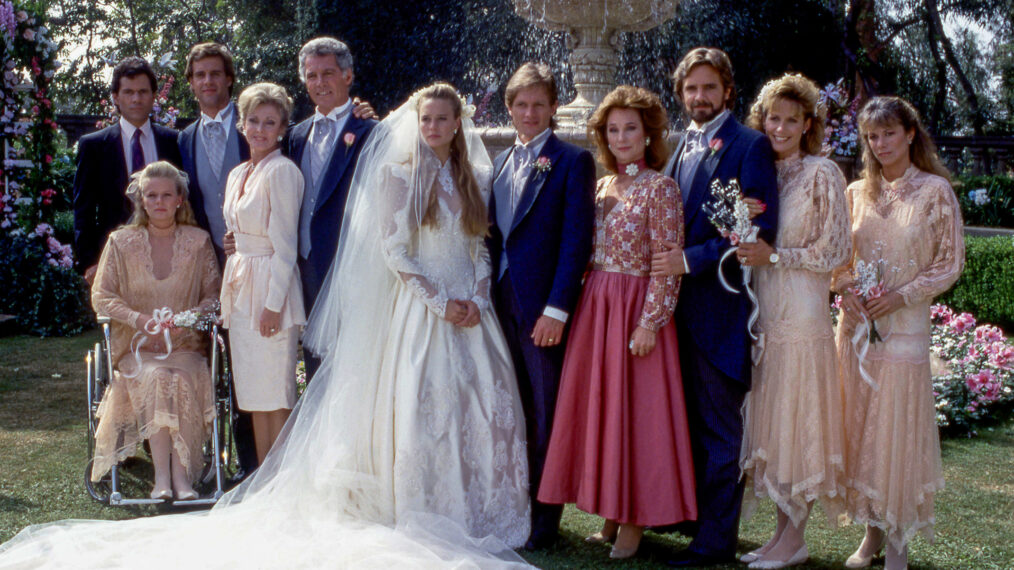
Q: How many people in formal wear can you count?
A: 11